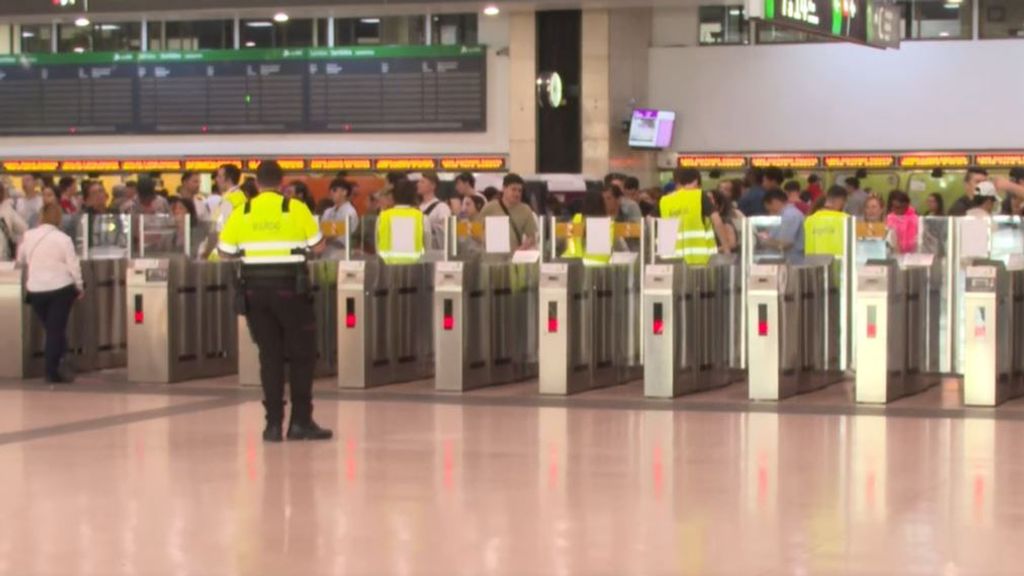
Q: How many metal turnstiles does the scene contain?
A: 10